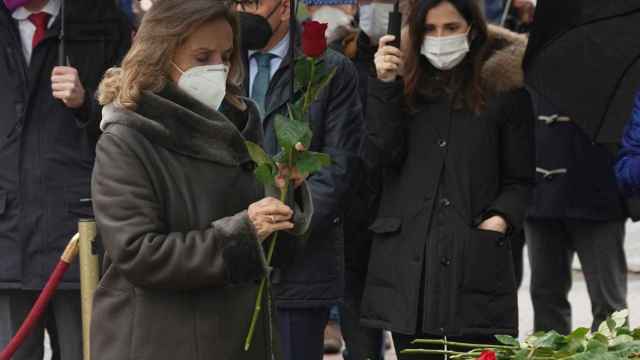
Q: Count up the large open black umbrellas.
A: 1